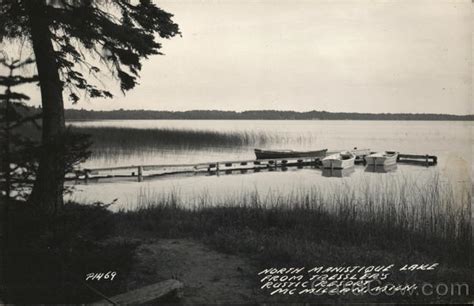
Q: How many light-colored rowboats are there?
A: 2